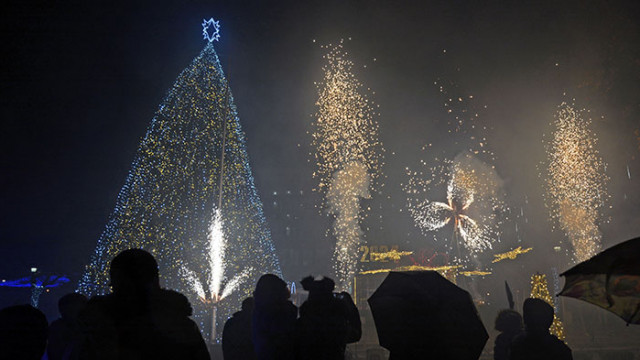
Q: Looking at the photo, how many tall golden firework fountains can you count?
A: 2